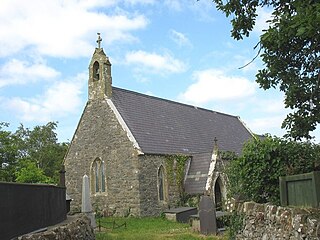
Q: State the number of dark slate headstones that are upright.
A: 1